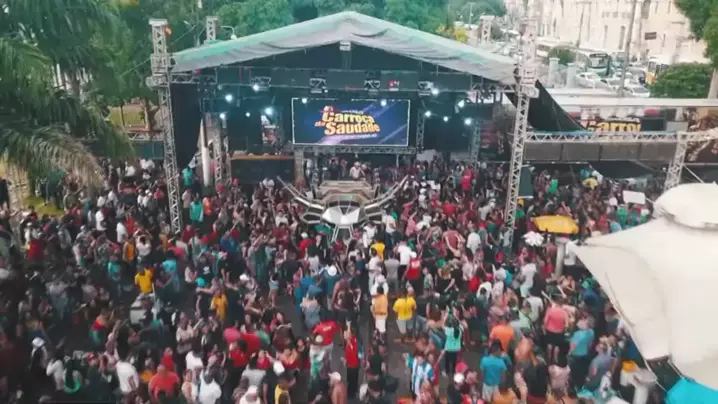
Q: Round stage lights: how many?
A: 12